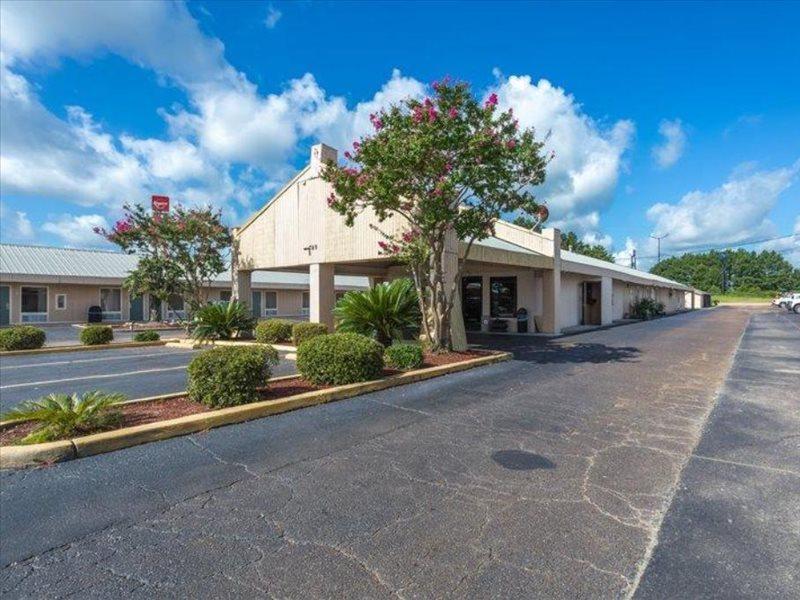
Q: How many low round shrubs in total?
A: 8